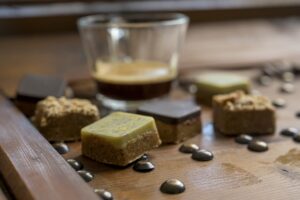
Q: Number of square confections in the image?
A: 6